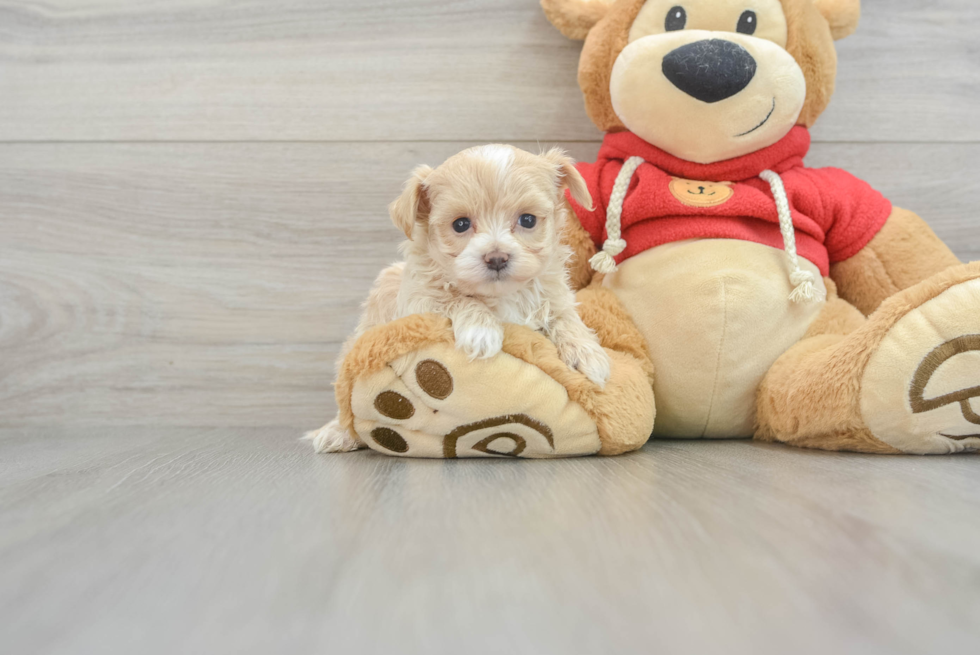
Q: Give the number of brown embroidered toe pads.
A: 3